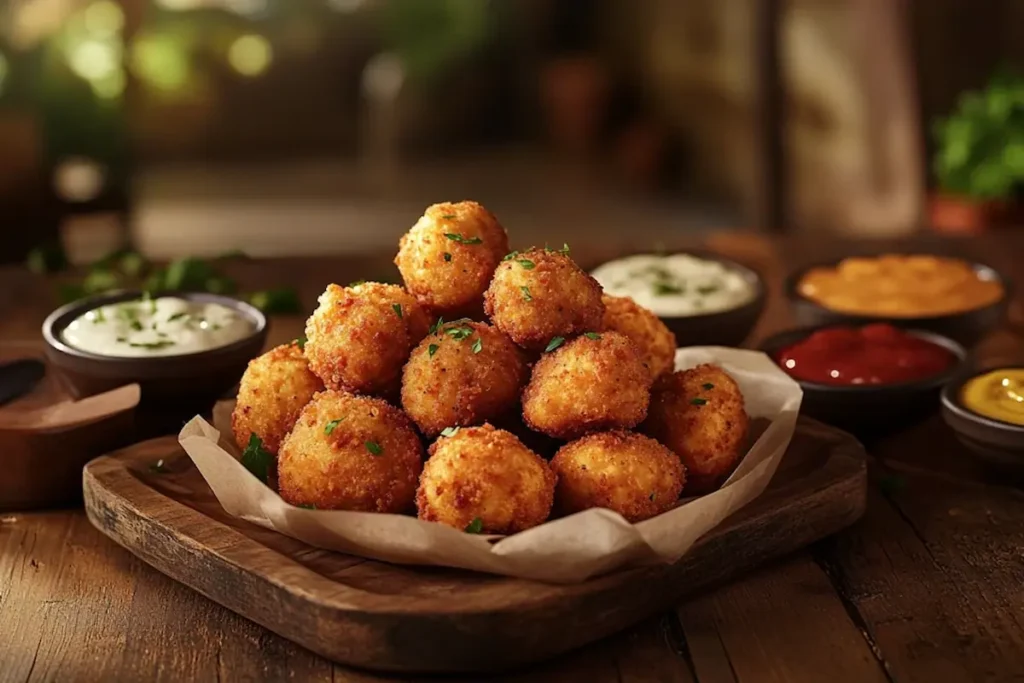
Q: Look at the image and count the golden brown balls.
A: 11